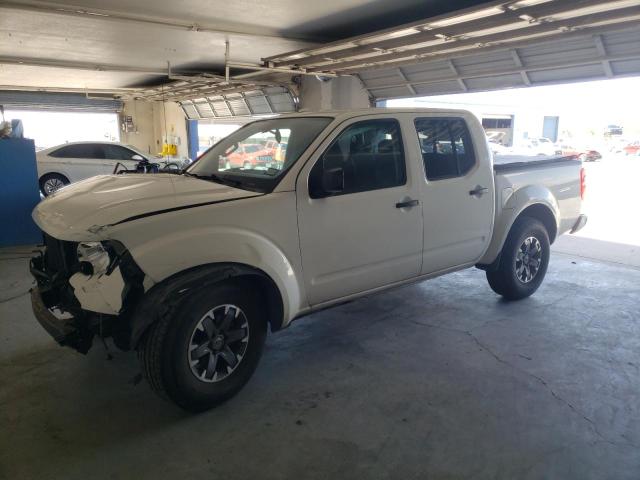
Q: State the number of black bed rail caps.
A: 1